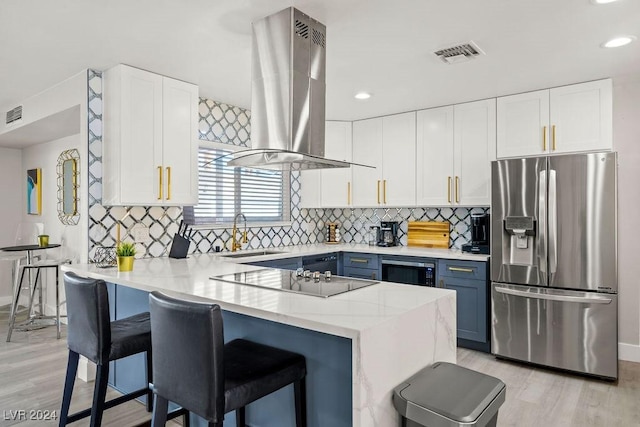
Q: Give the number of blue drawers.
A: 2